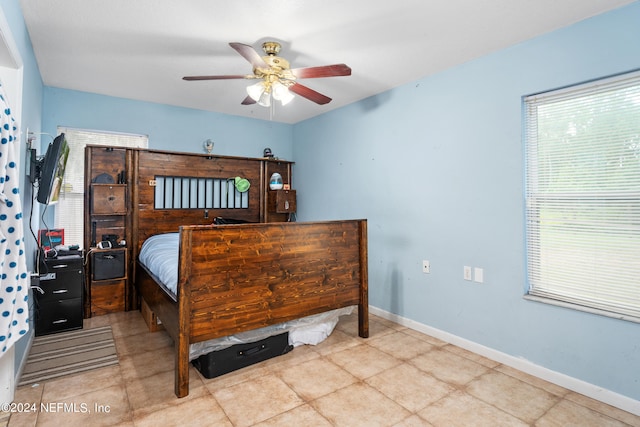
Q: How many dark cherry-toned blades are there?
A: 5